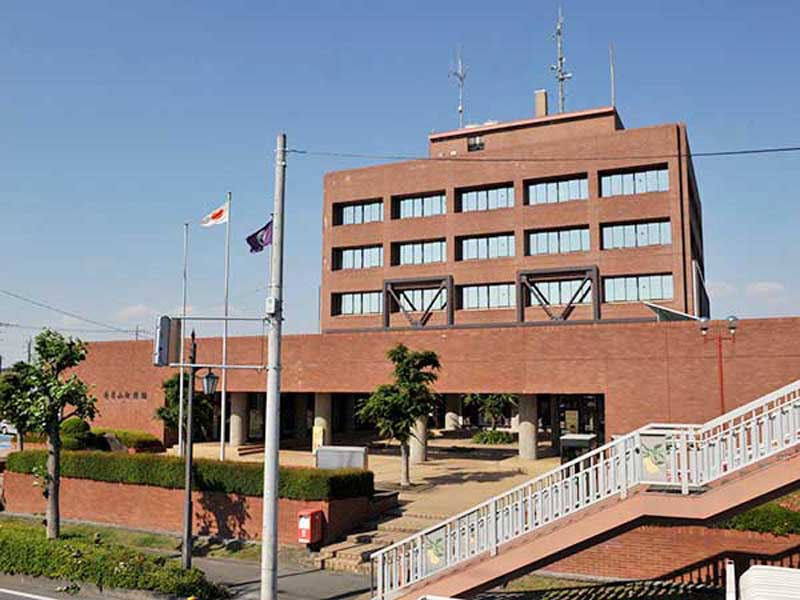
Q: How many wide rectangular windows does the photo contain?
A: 15